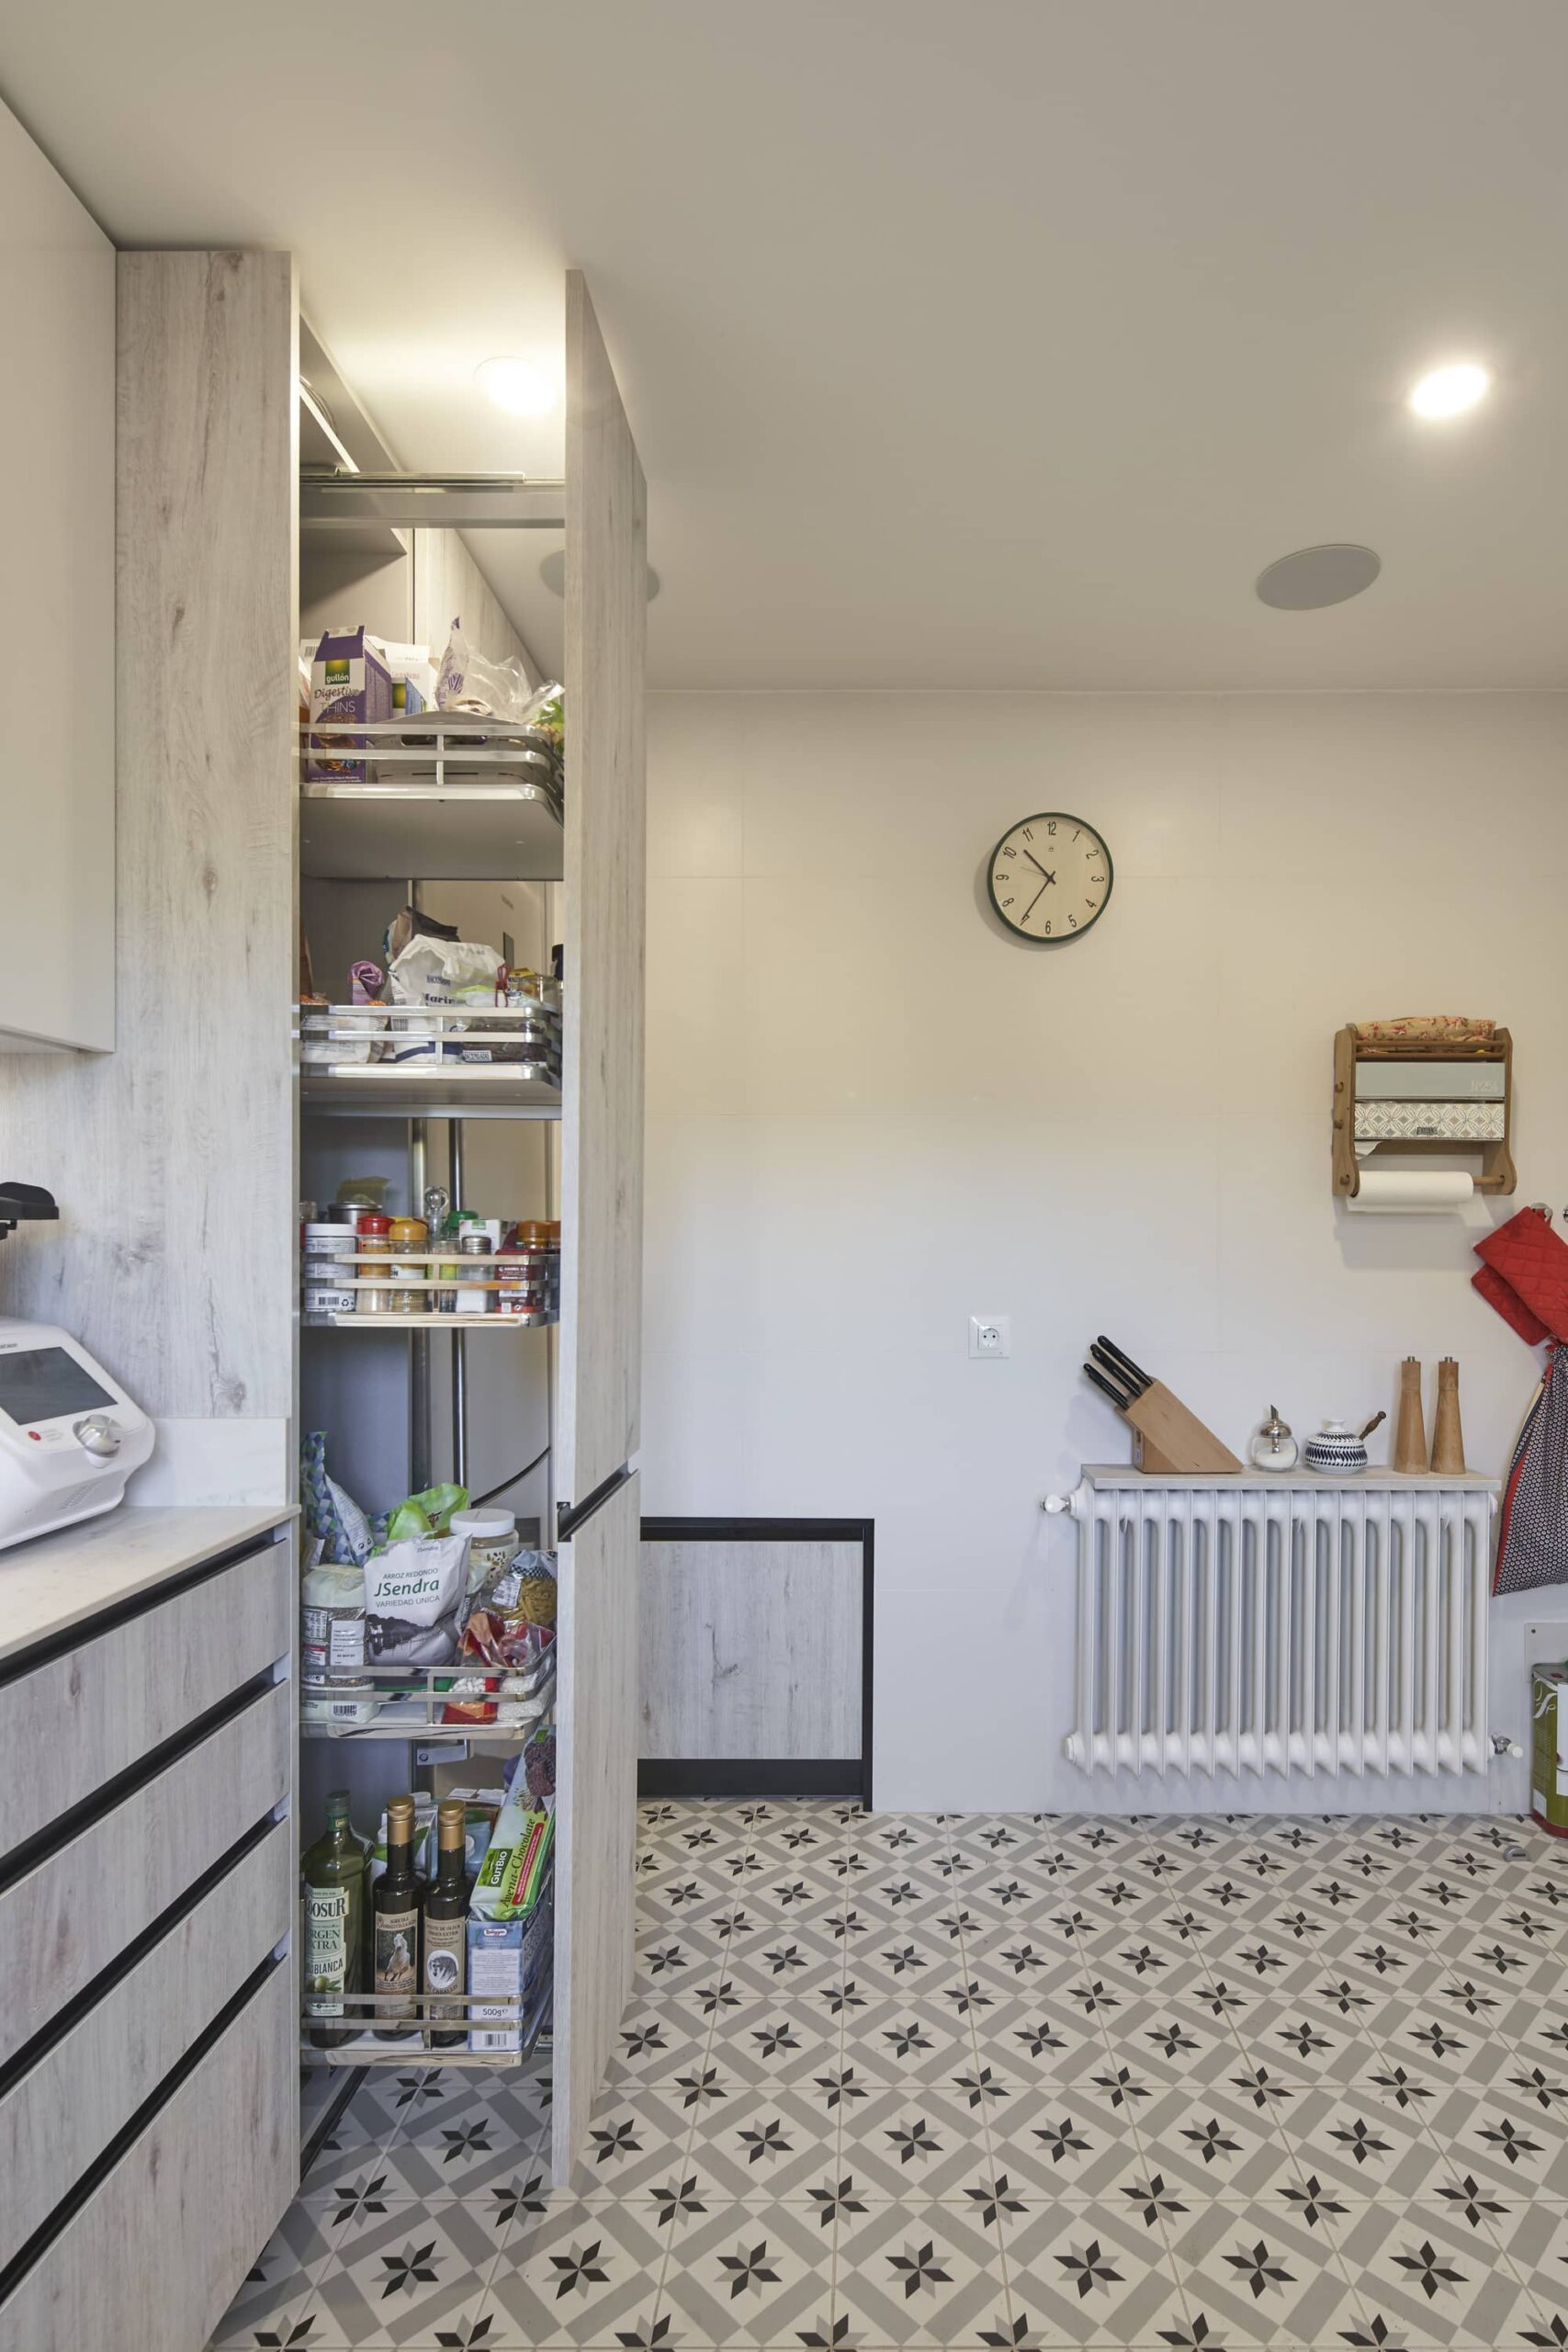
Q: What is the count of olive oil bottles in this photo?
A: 3